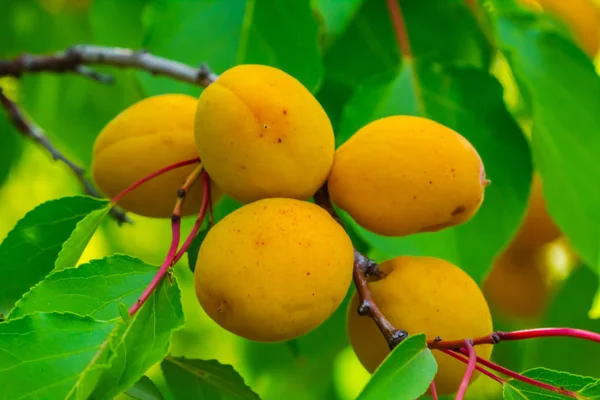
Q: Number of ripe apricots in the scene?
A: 5